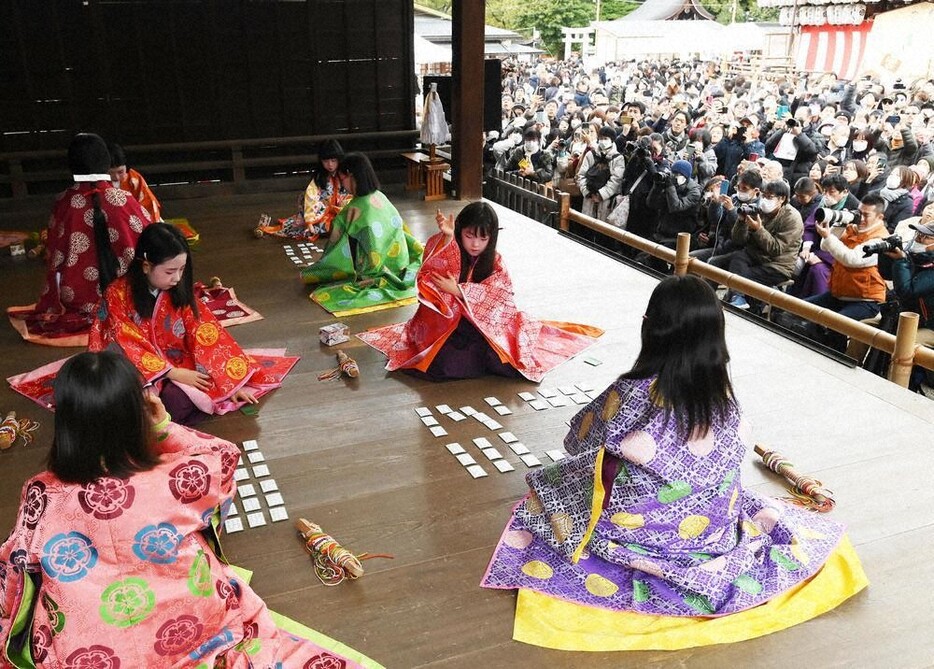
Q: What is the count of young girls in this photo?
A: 8